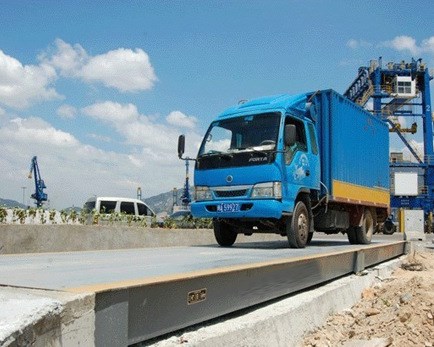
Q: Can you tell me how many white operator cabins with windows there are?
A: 1